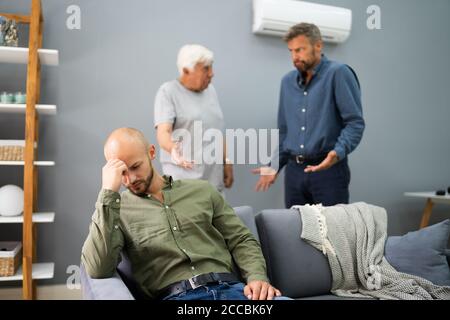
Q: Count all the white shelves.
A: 5